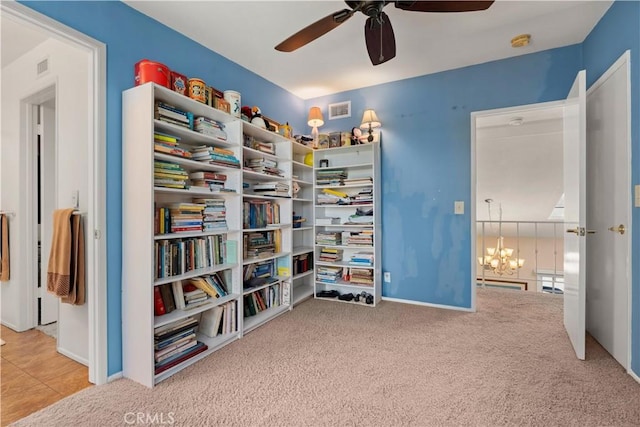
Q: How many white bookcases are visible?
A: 4